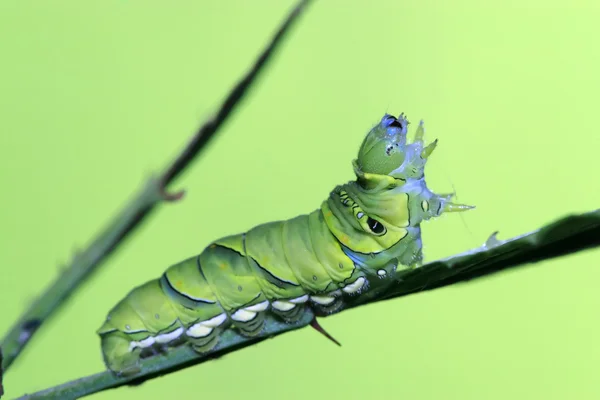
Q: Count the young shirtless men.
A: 0